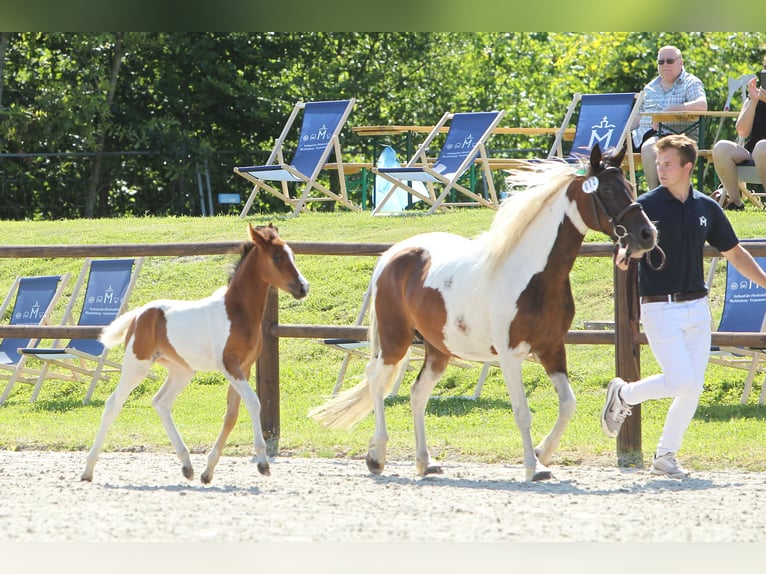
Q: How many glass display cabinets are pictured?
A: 0